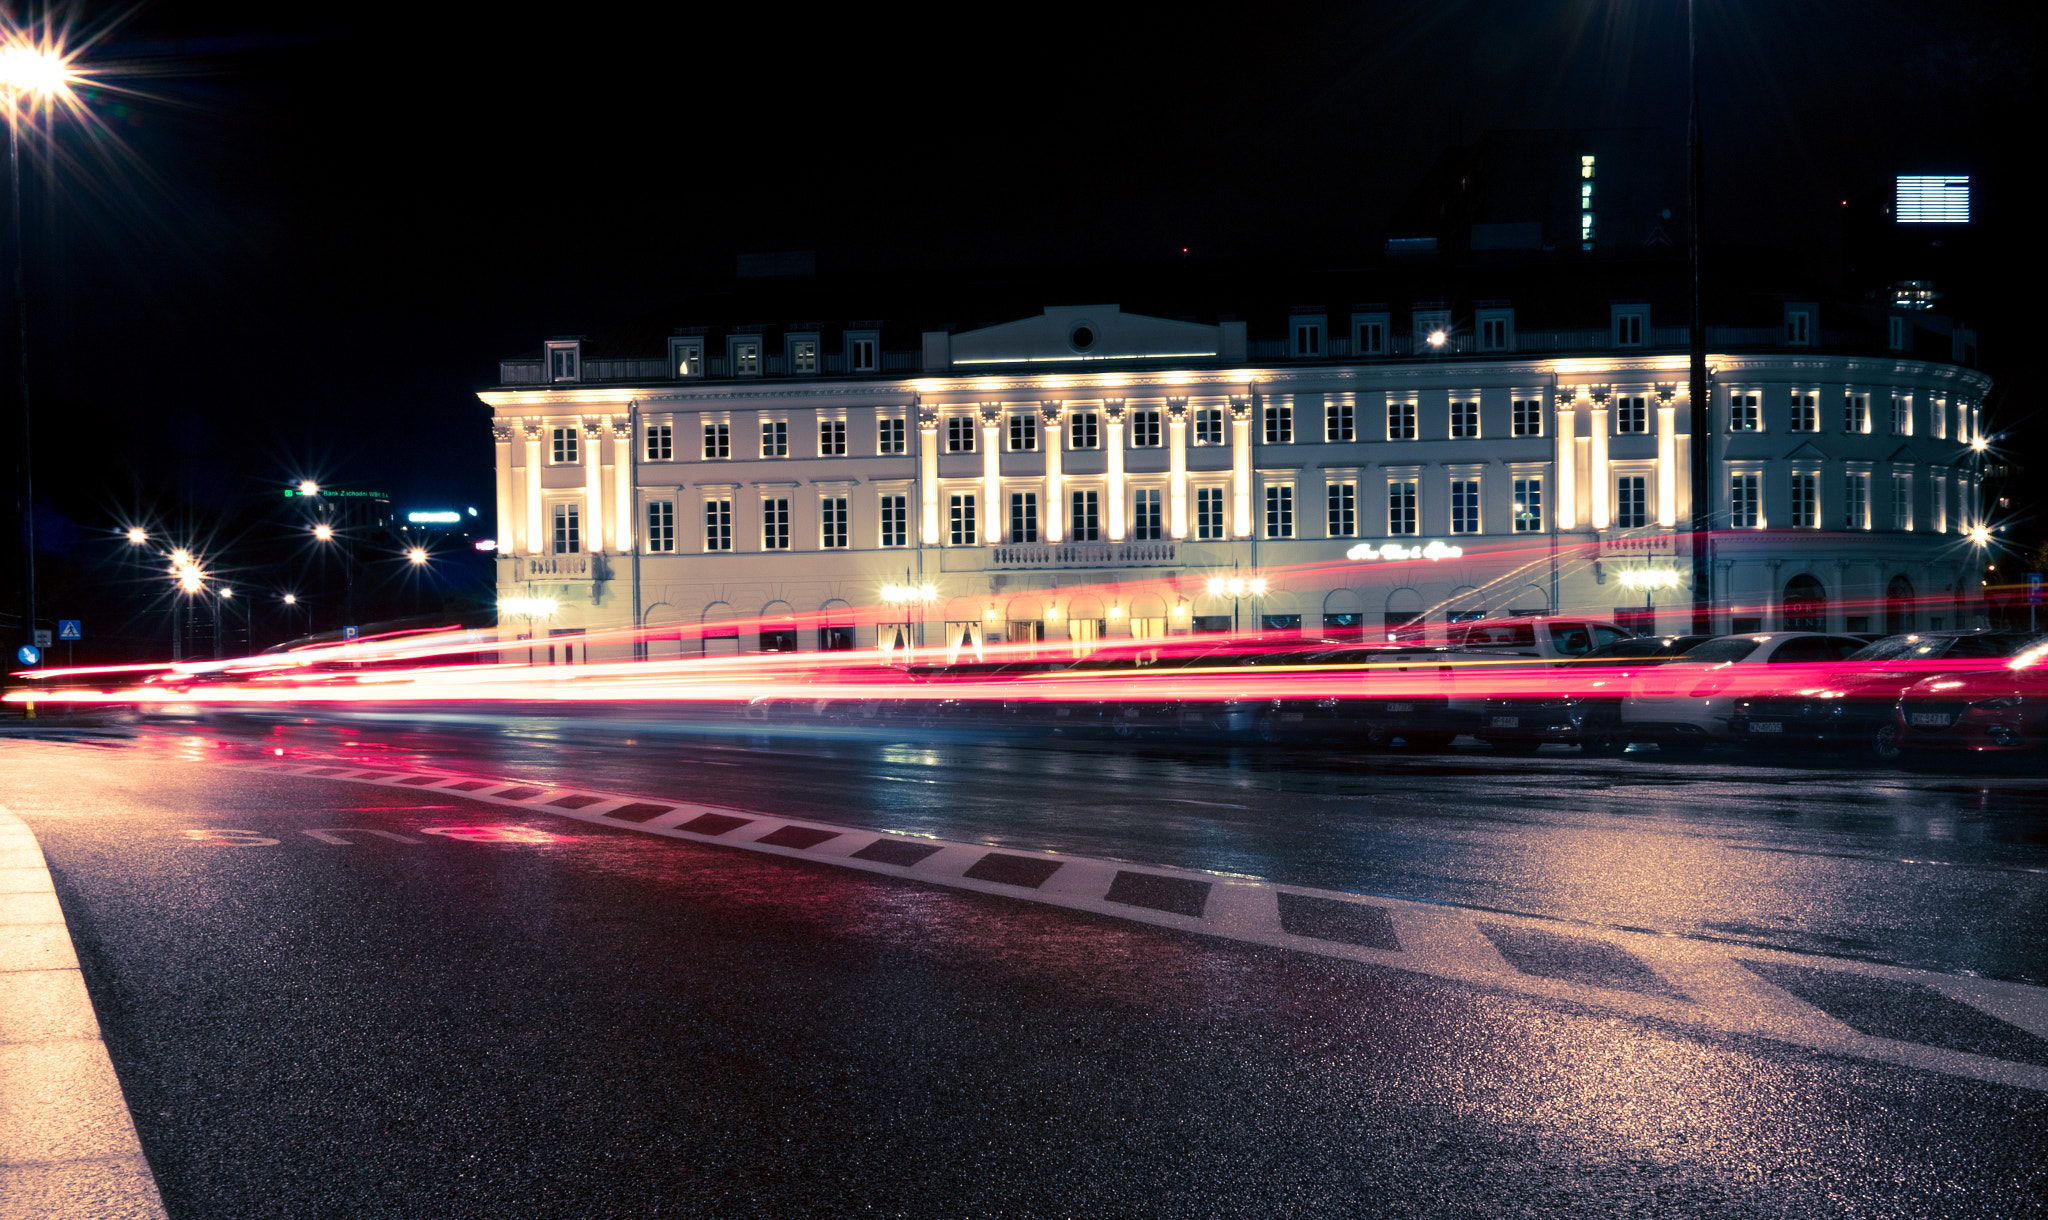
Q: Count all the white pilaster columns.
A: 13